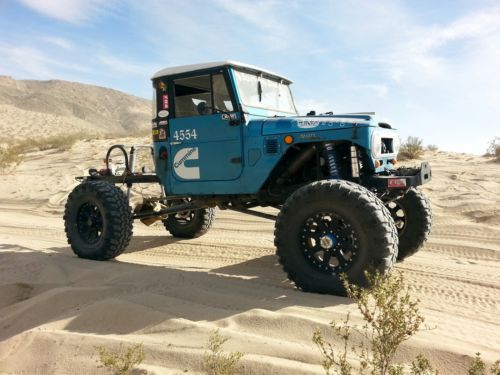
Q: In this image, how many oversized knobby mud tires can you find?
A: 4